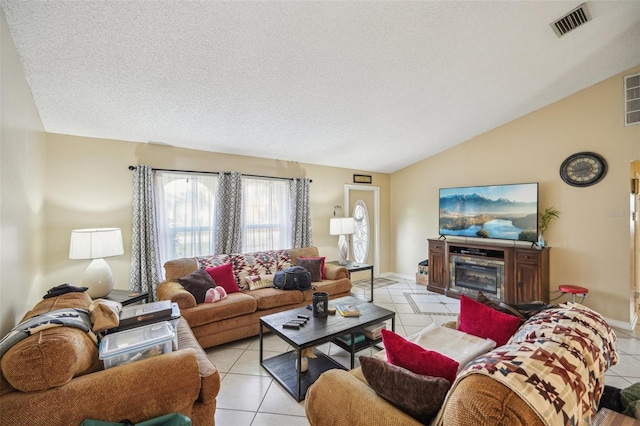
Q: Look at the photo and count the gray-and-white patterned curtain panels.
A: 3